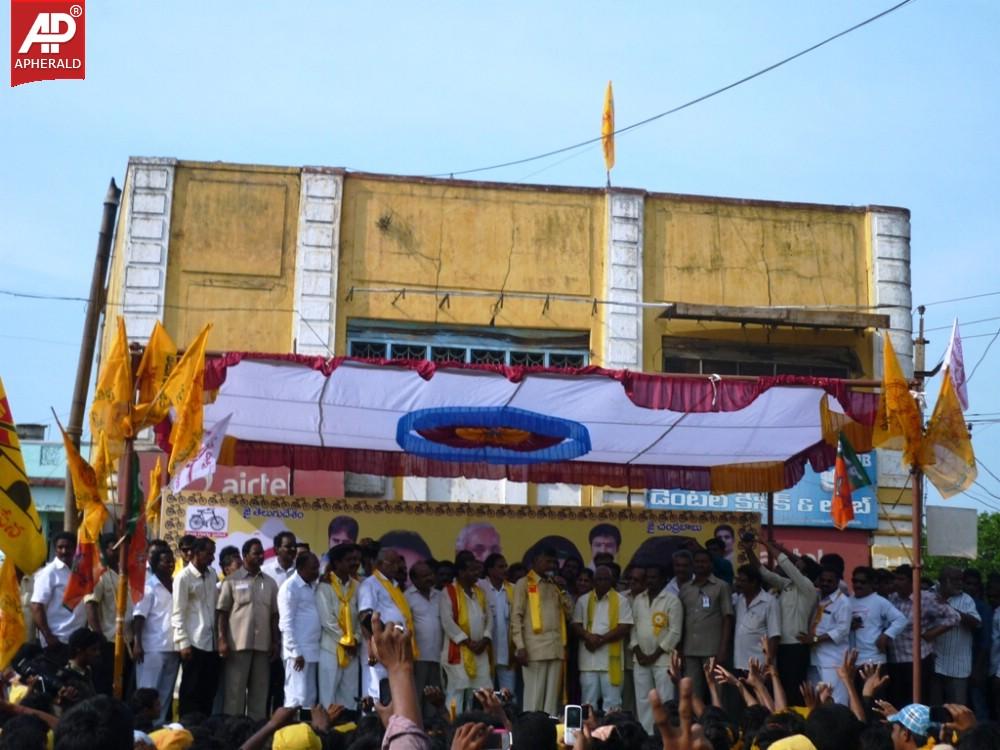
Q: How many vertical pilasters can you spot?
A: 4